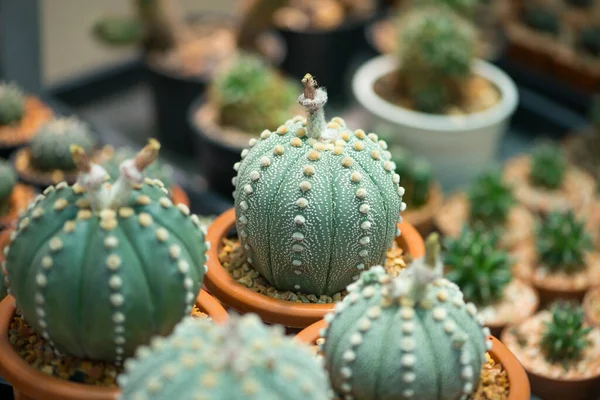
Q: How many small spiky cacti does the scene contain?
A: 5